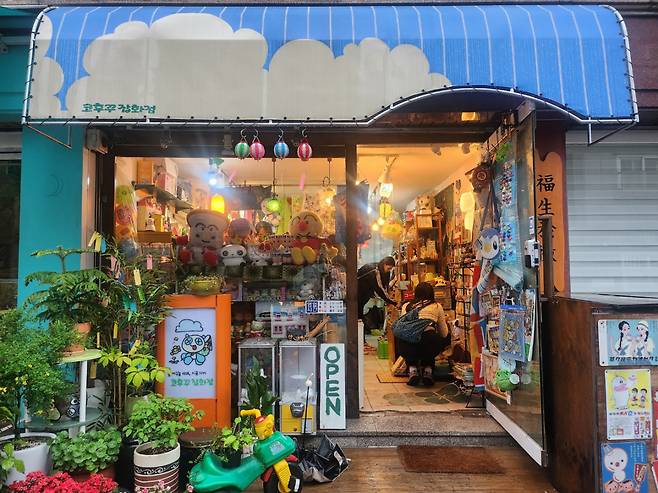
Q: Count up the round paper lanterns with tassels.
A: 4